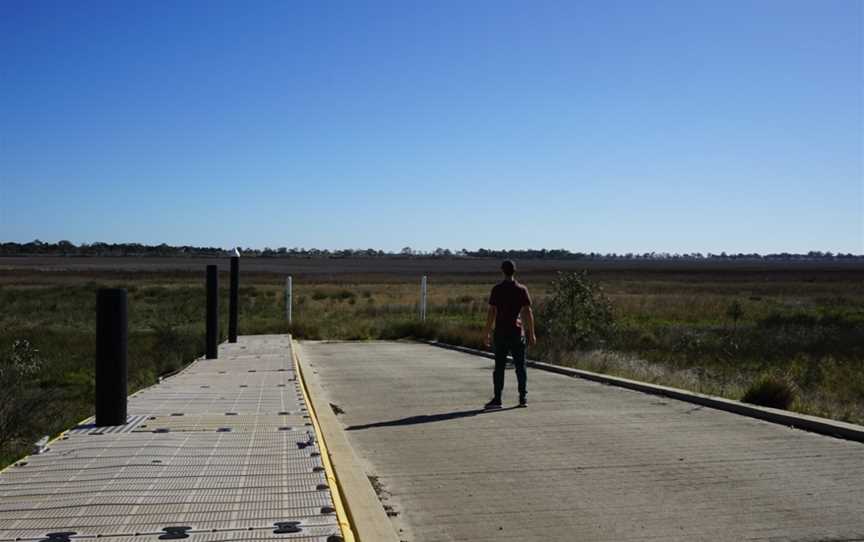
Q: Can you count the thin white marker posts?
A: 2